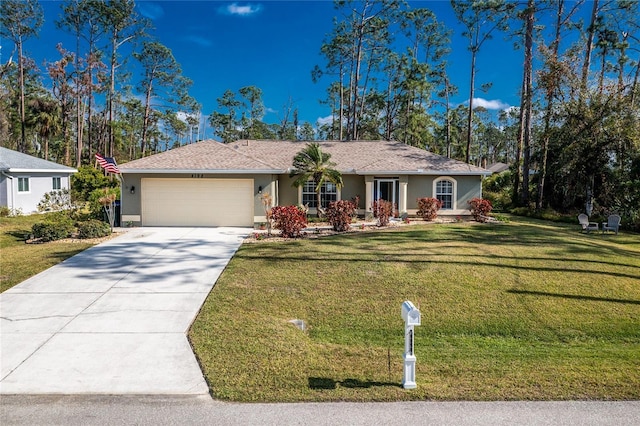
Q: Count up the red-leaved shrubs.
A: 5